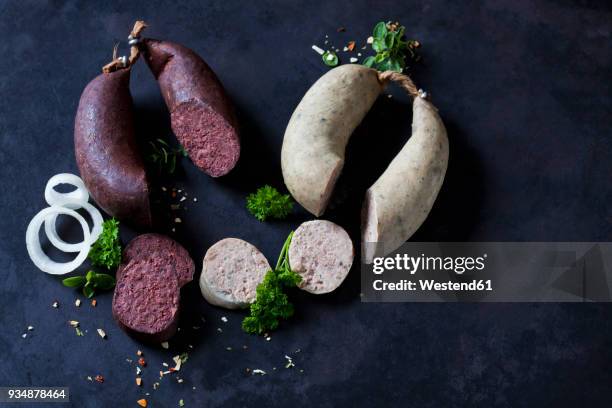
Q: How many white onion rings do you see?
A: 3